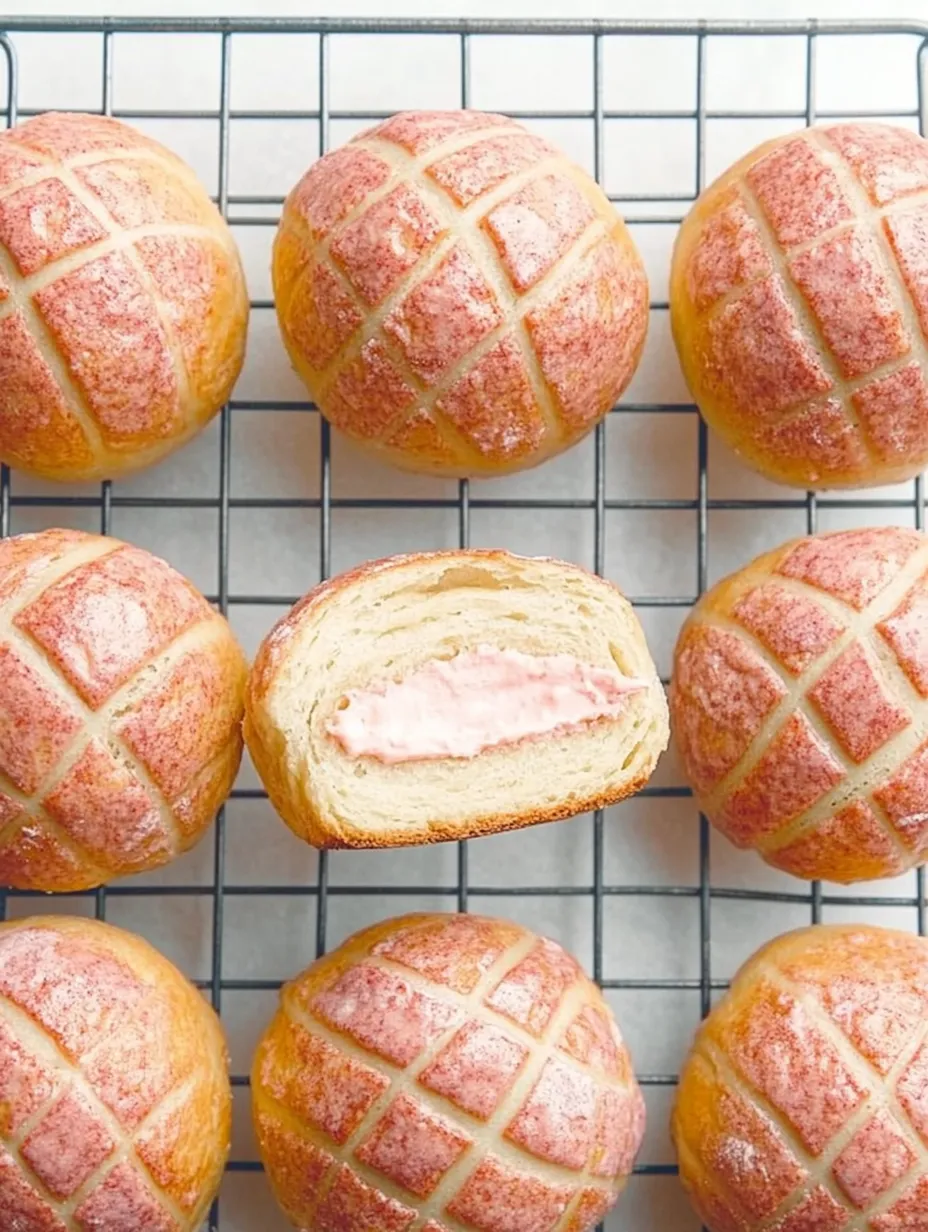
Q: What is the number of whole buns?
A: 8